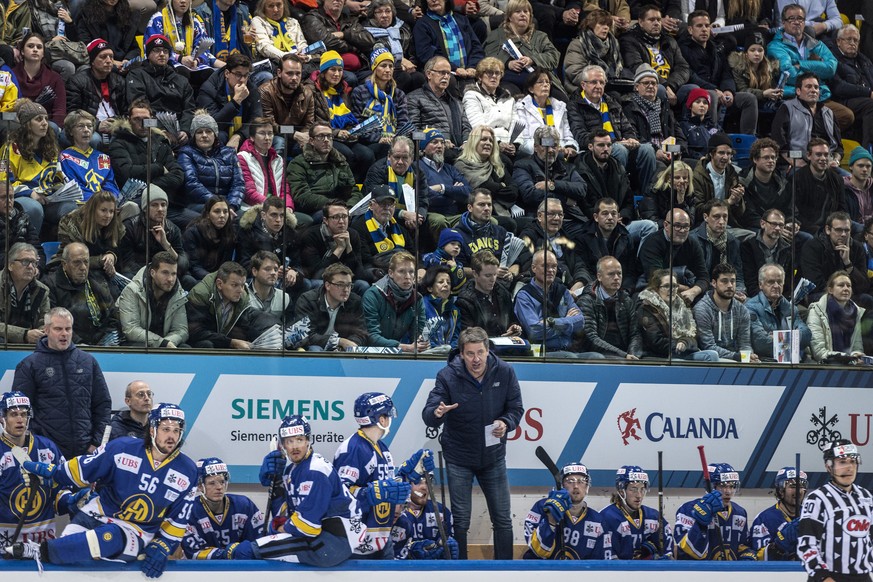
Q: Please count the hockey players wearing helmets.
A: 10